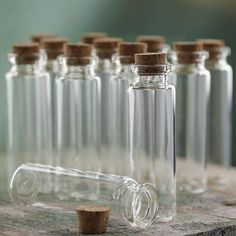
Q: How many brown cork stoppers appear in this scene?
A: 12